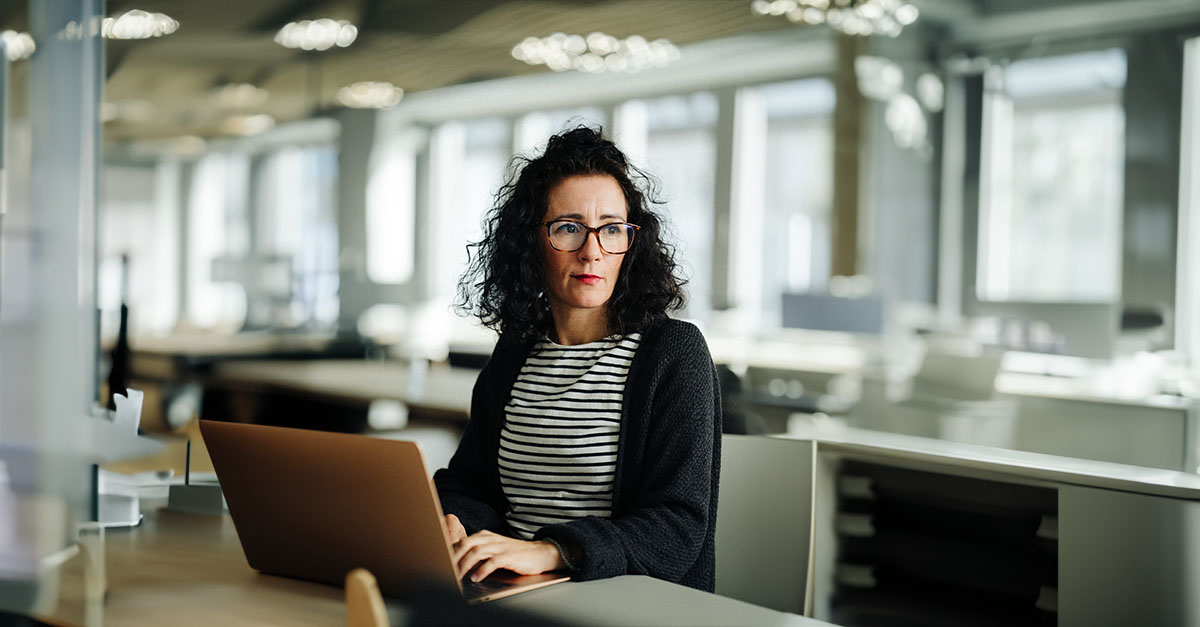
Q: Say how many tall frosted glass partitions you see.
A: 1